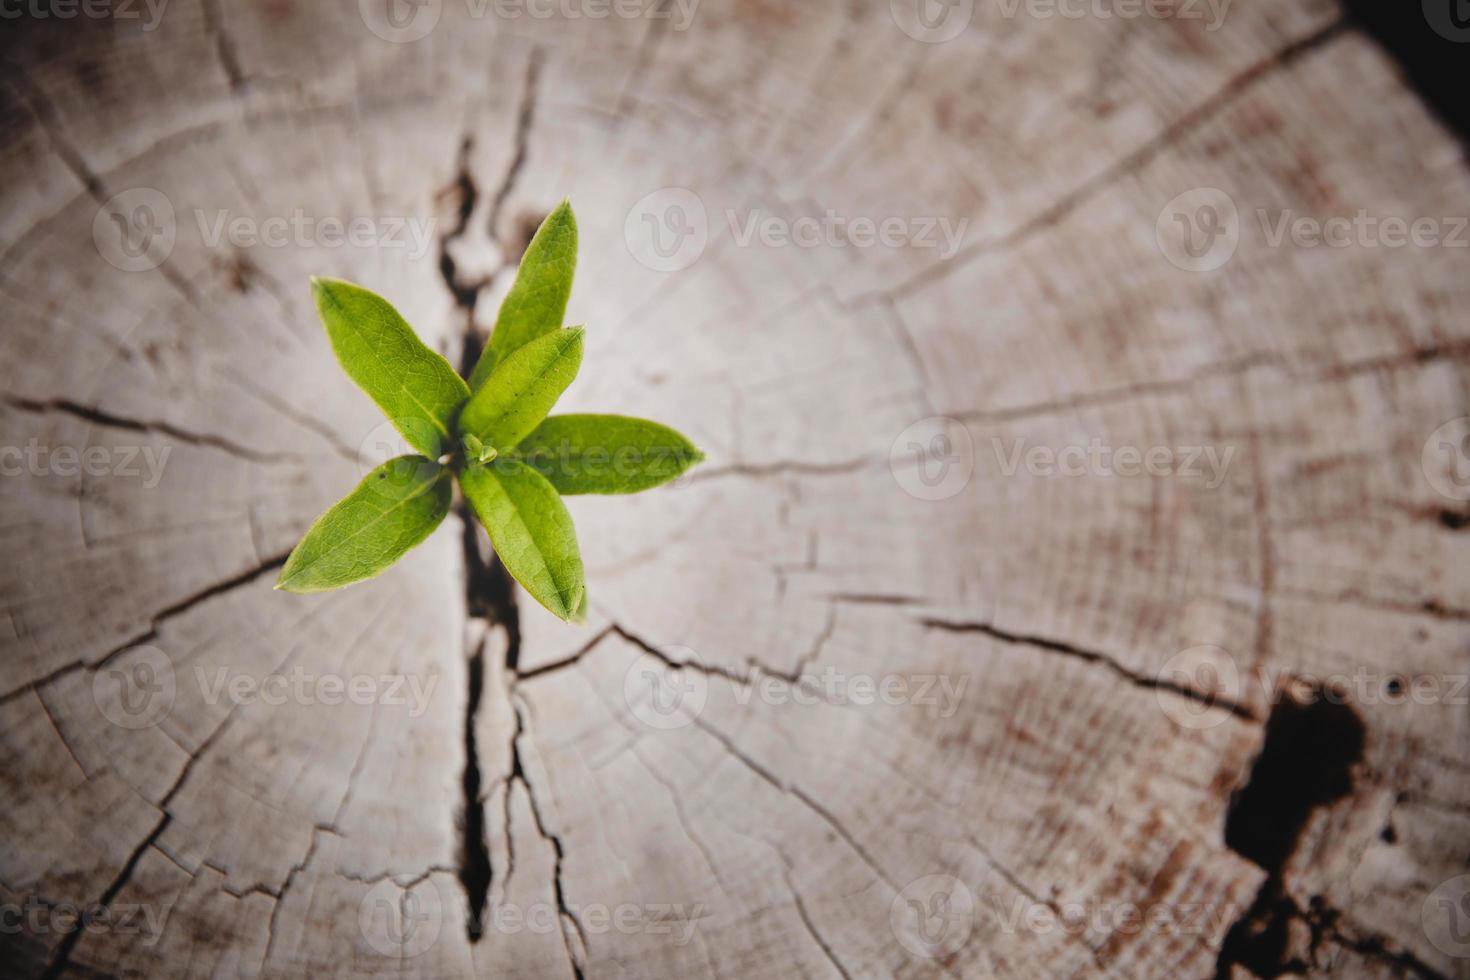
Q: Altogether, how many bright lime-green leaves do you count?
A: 6